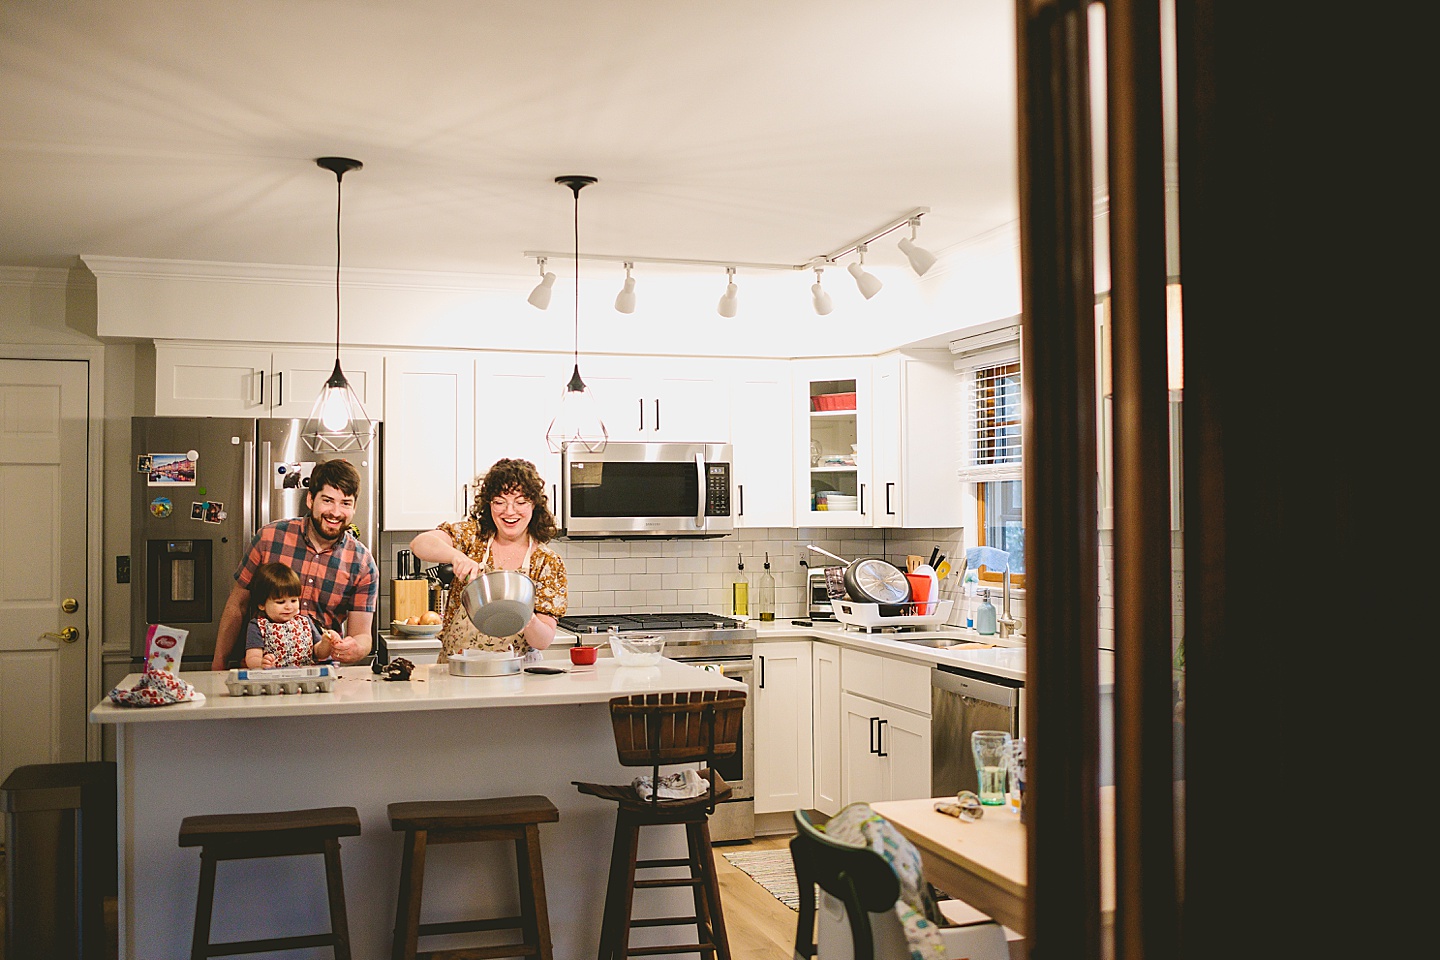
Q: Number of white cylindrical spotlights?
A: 6